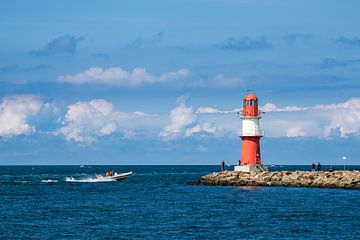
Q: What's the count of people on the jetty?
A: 3